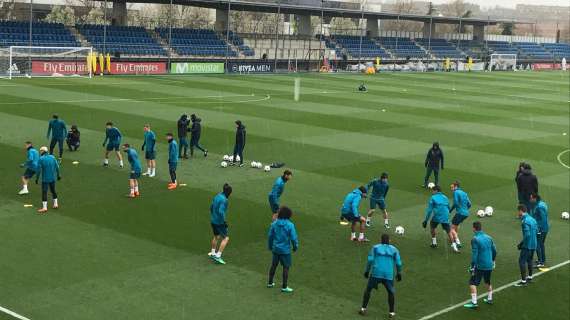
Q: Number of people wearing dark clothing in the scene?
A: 7